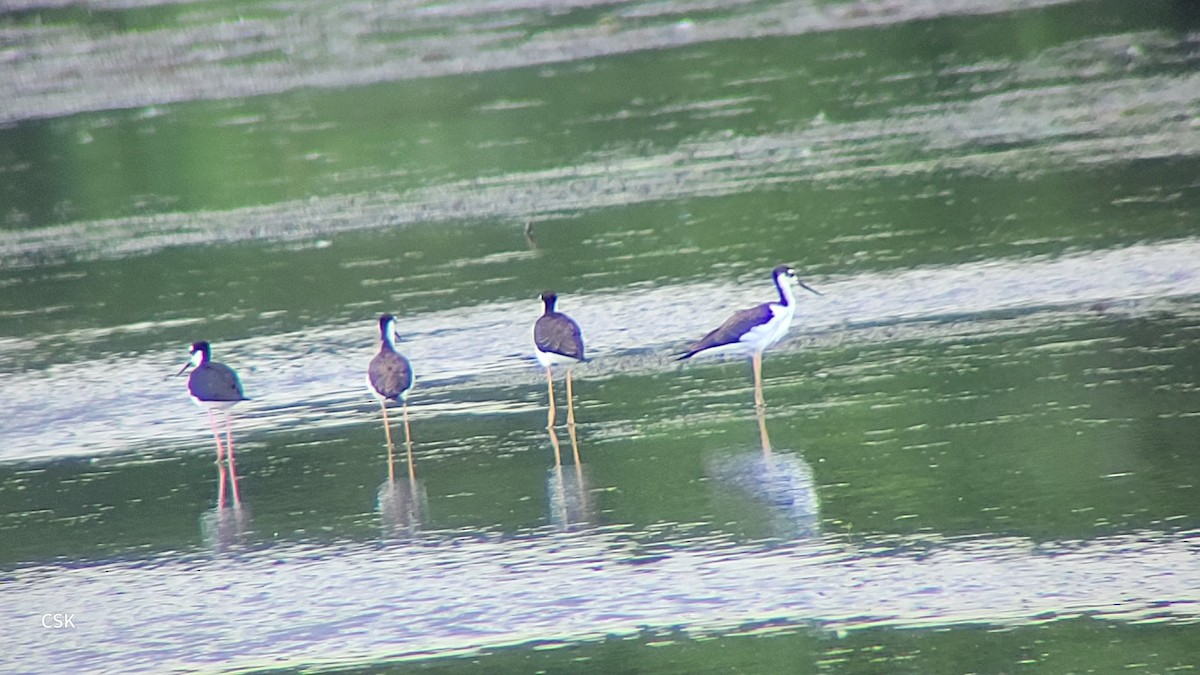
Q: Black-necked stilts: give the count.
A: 4